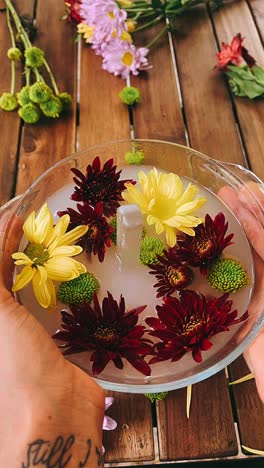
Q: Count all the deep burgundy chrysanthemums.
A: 6